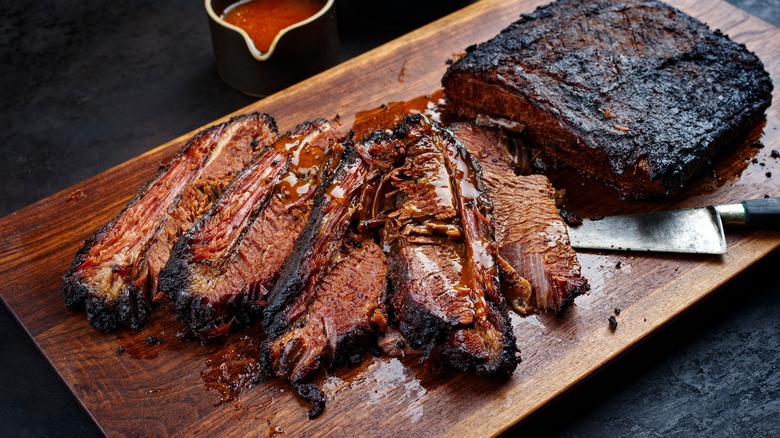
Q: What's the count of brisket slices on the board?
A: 5